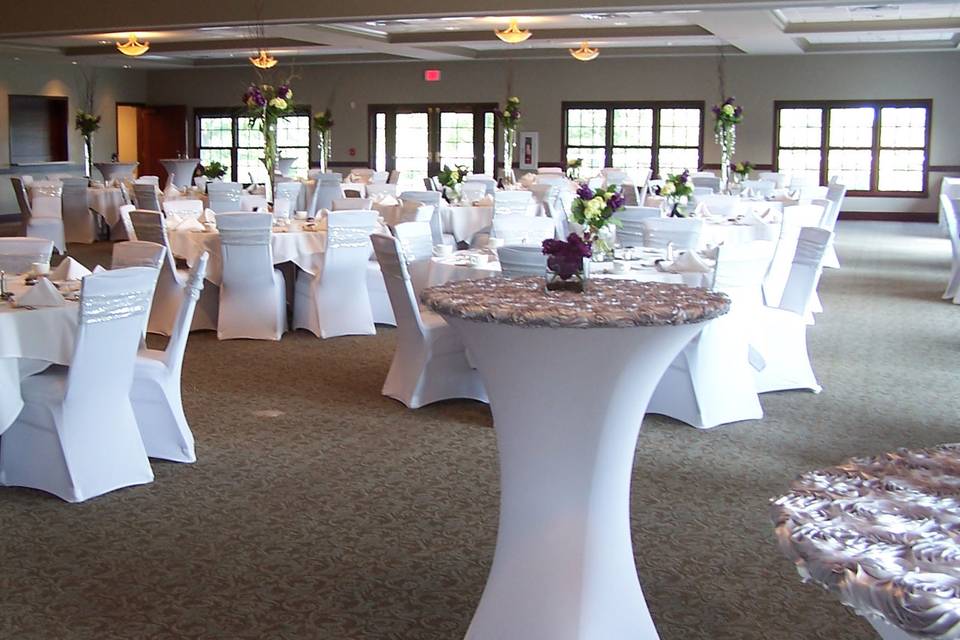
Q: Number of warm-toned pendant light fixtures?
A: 4